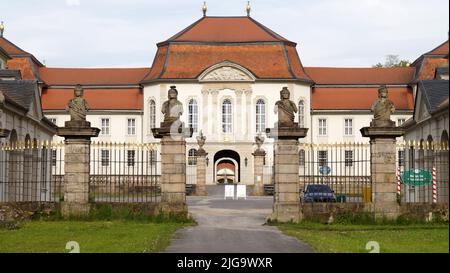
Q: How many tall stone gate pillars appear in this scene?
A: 4